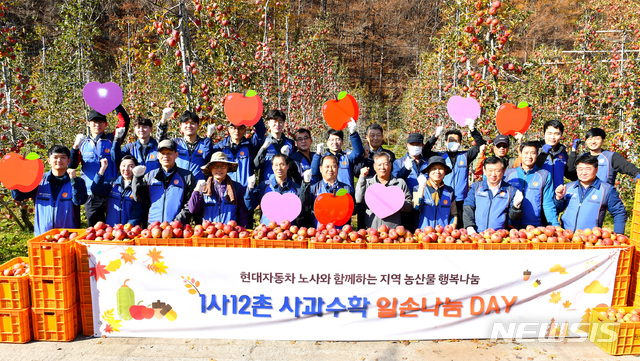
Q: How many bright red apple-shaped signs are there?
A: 5